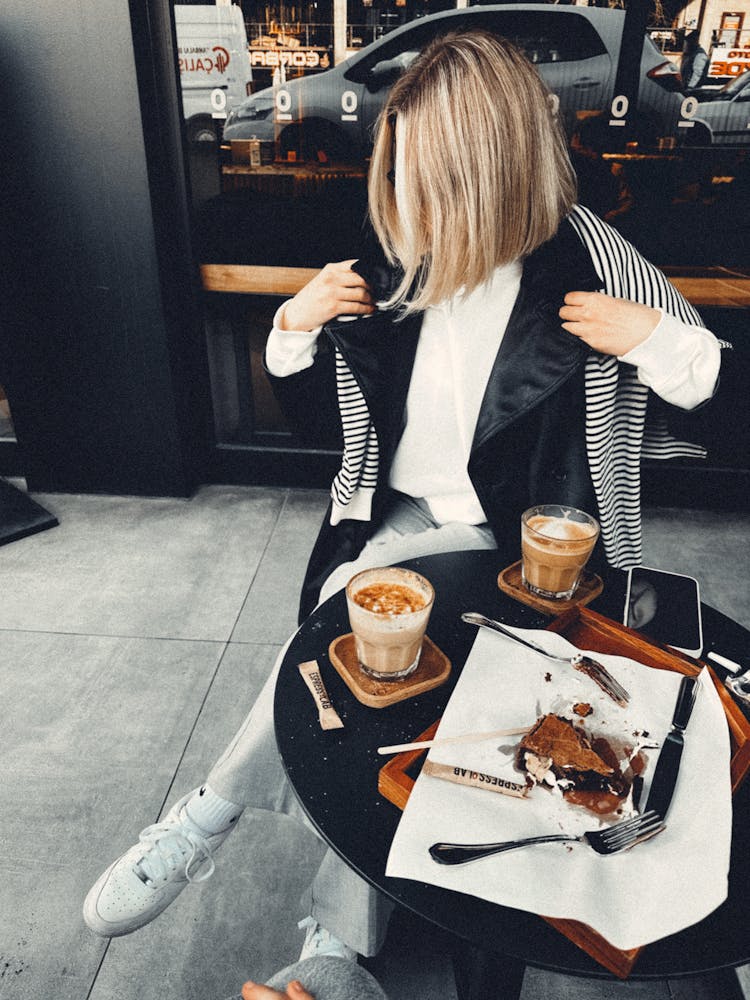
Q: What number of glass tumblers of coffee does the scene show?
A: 2